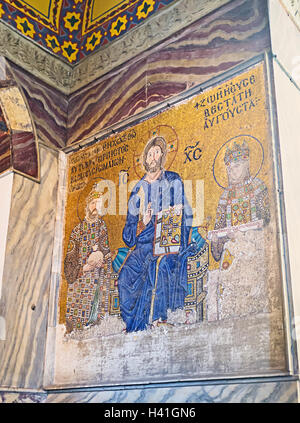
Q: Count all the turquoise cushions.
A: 2